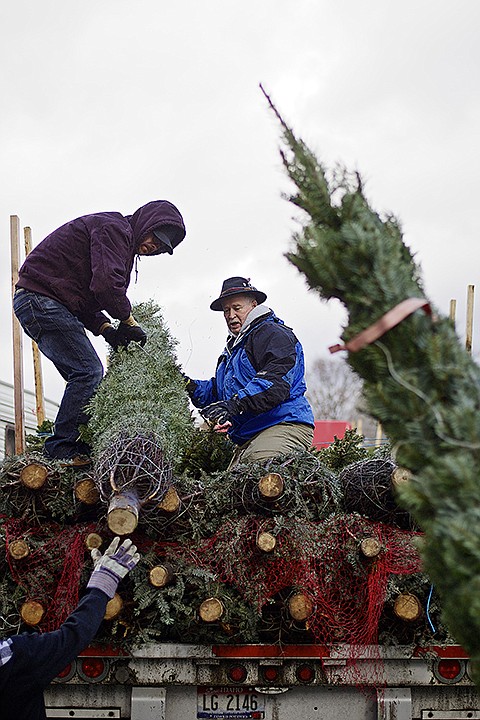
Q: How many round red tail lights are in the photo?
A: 6